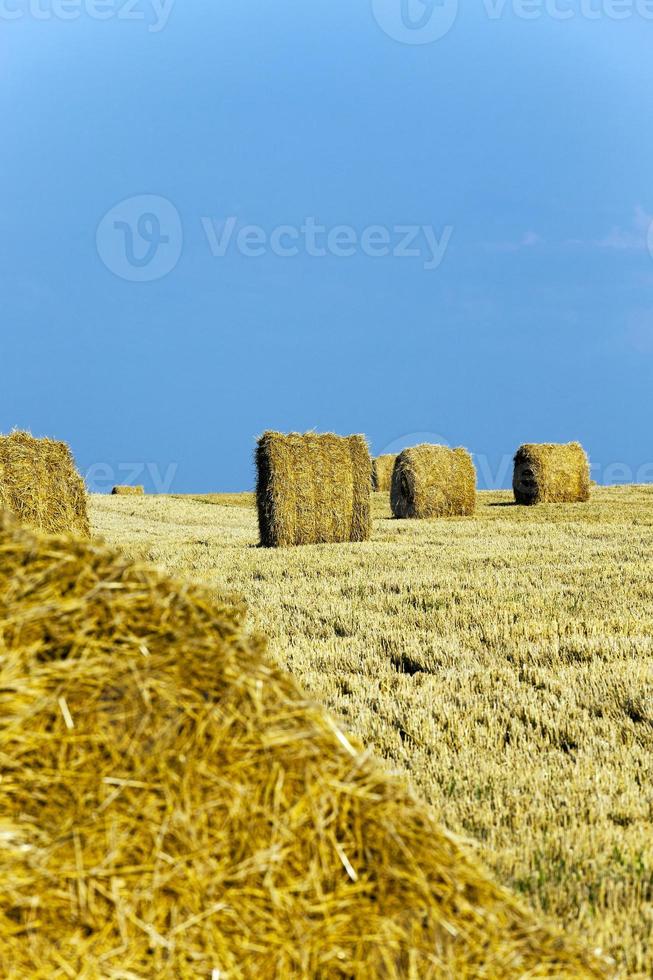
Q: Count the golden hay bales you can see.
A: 7